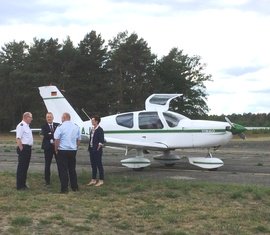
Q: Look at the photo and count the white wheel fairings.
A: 3